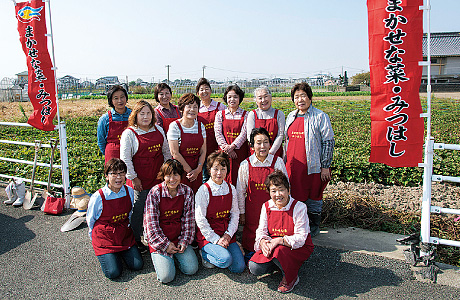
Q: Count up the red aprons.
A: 13